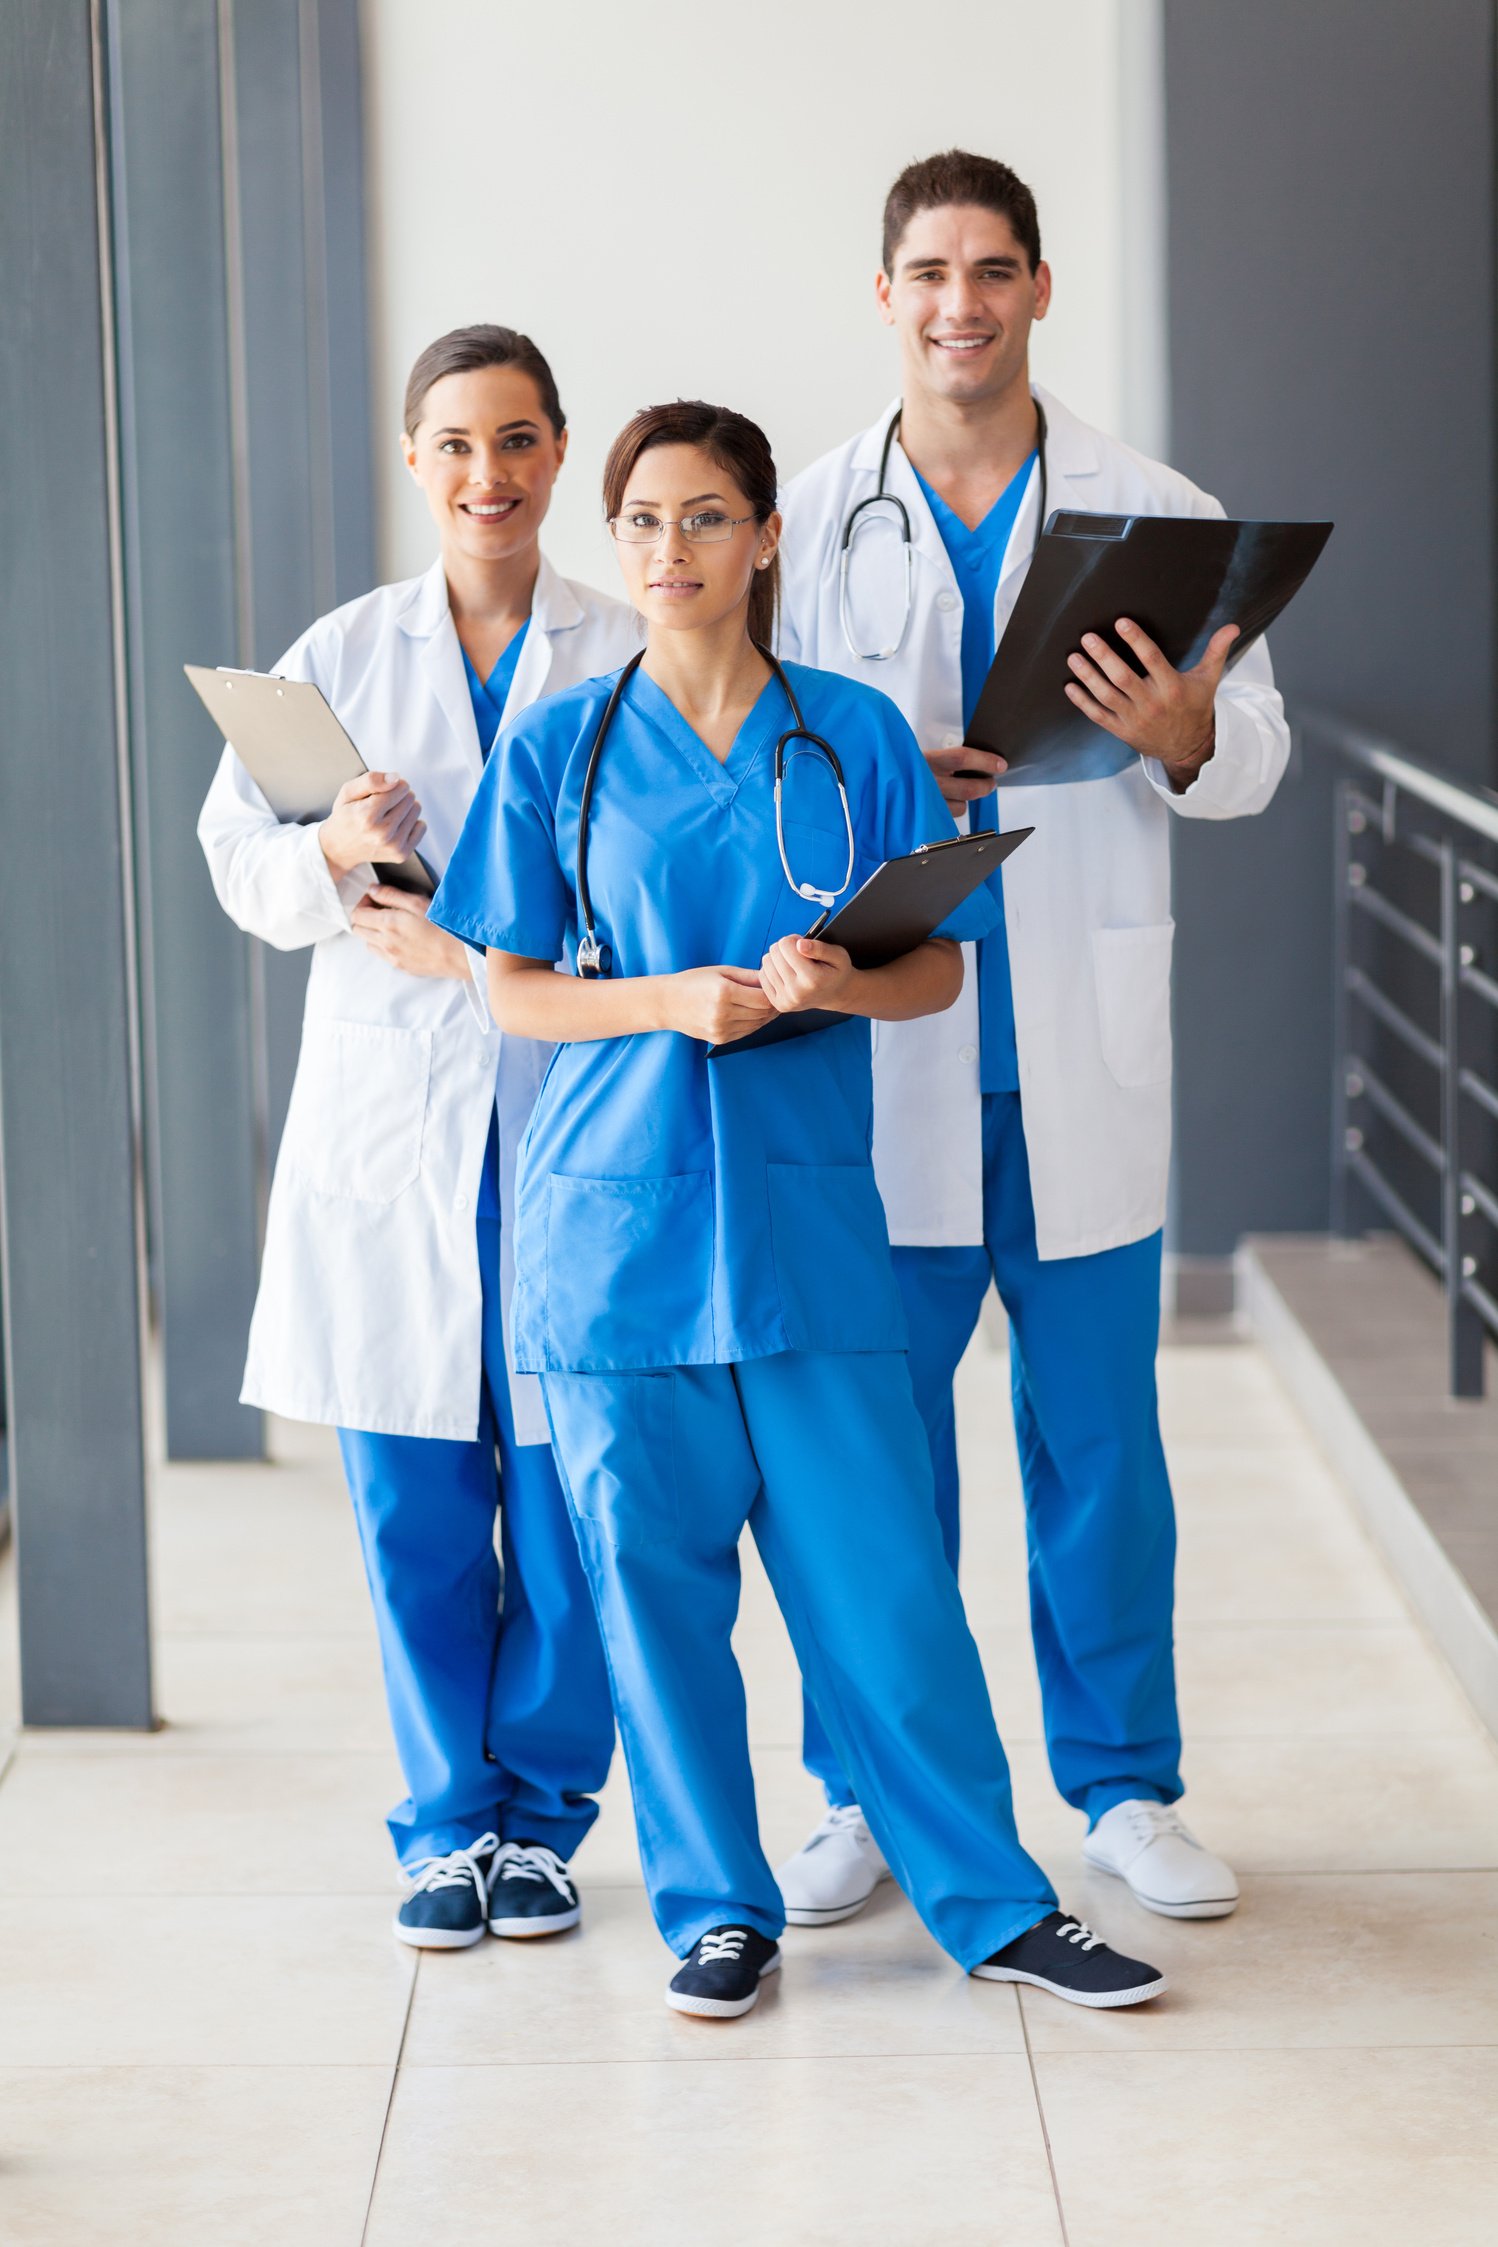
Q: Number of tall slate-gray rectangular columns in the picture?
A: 4